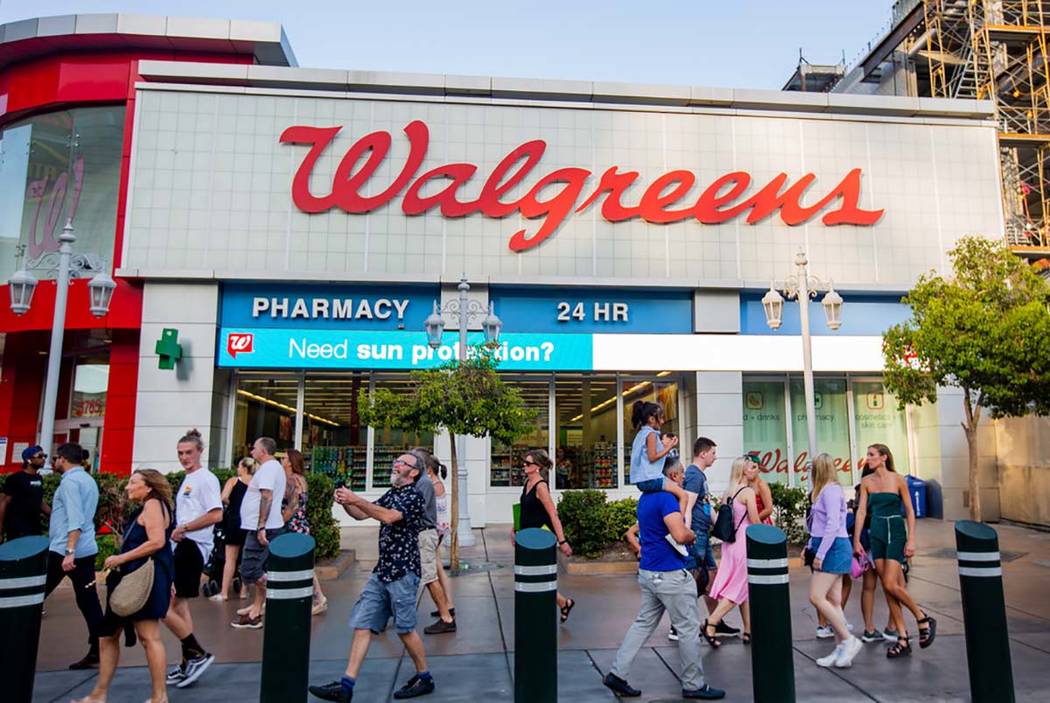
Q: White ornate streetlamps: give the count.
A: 3